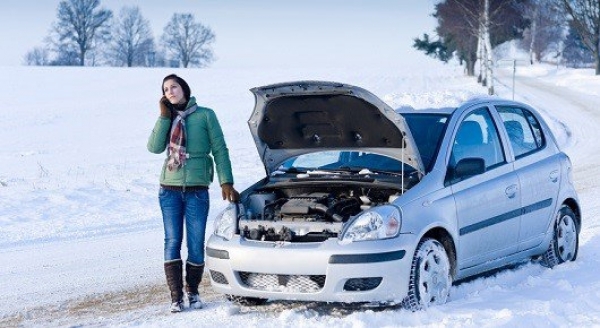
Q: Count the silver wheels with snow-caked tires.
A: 2